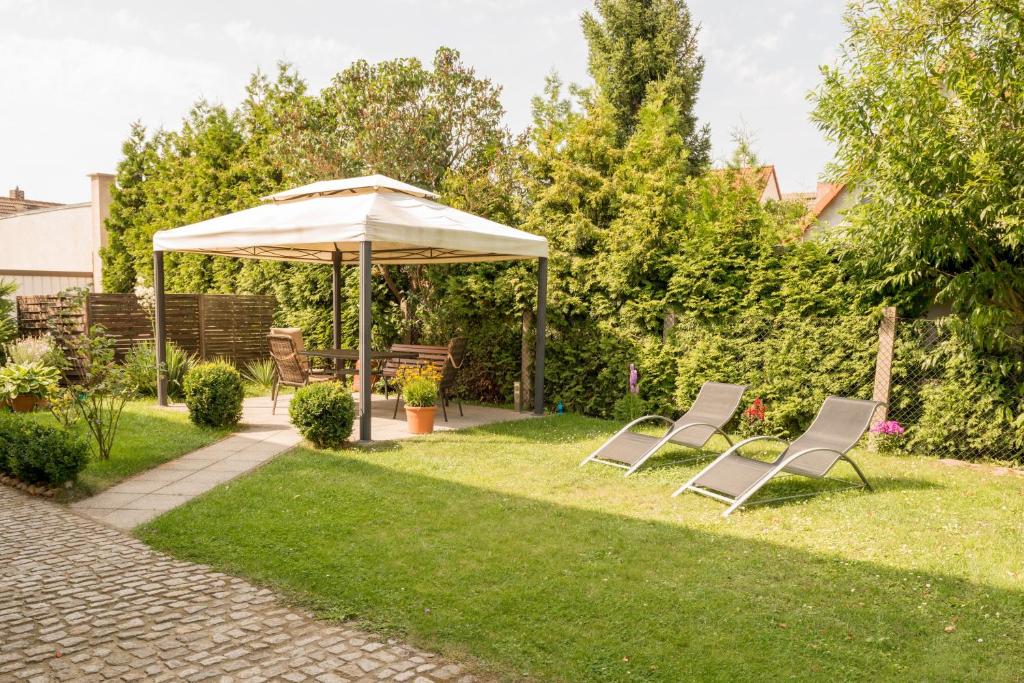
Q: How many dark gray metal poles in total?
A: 4